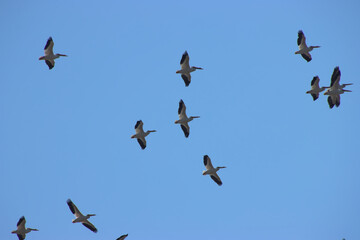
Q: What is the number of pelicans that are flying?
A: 12